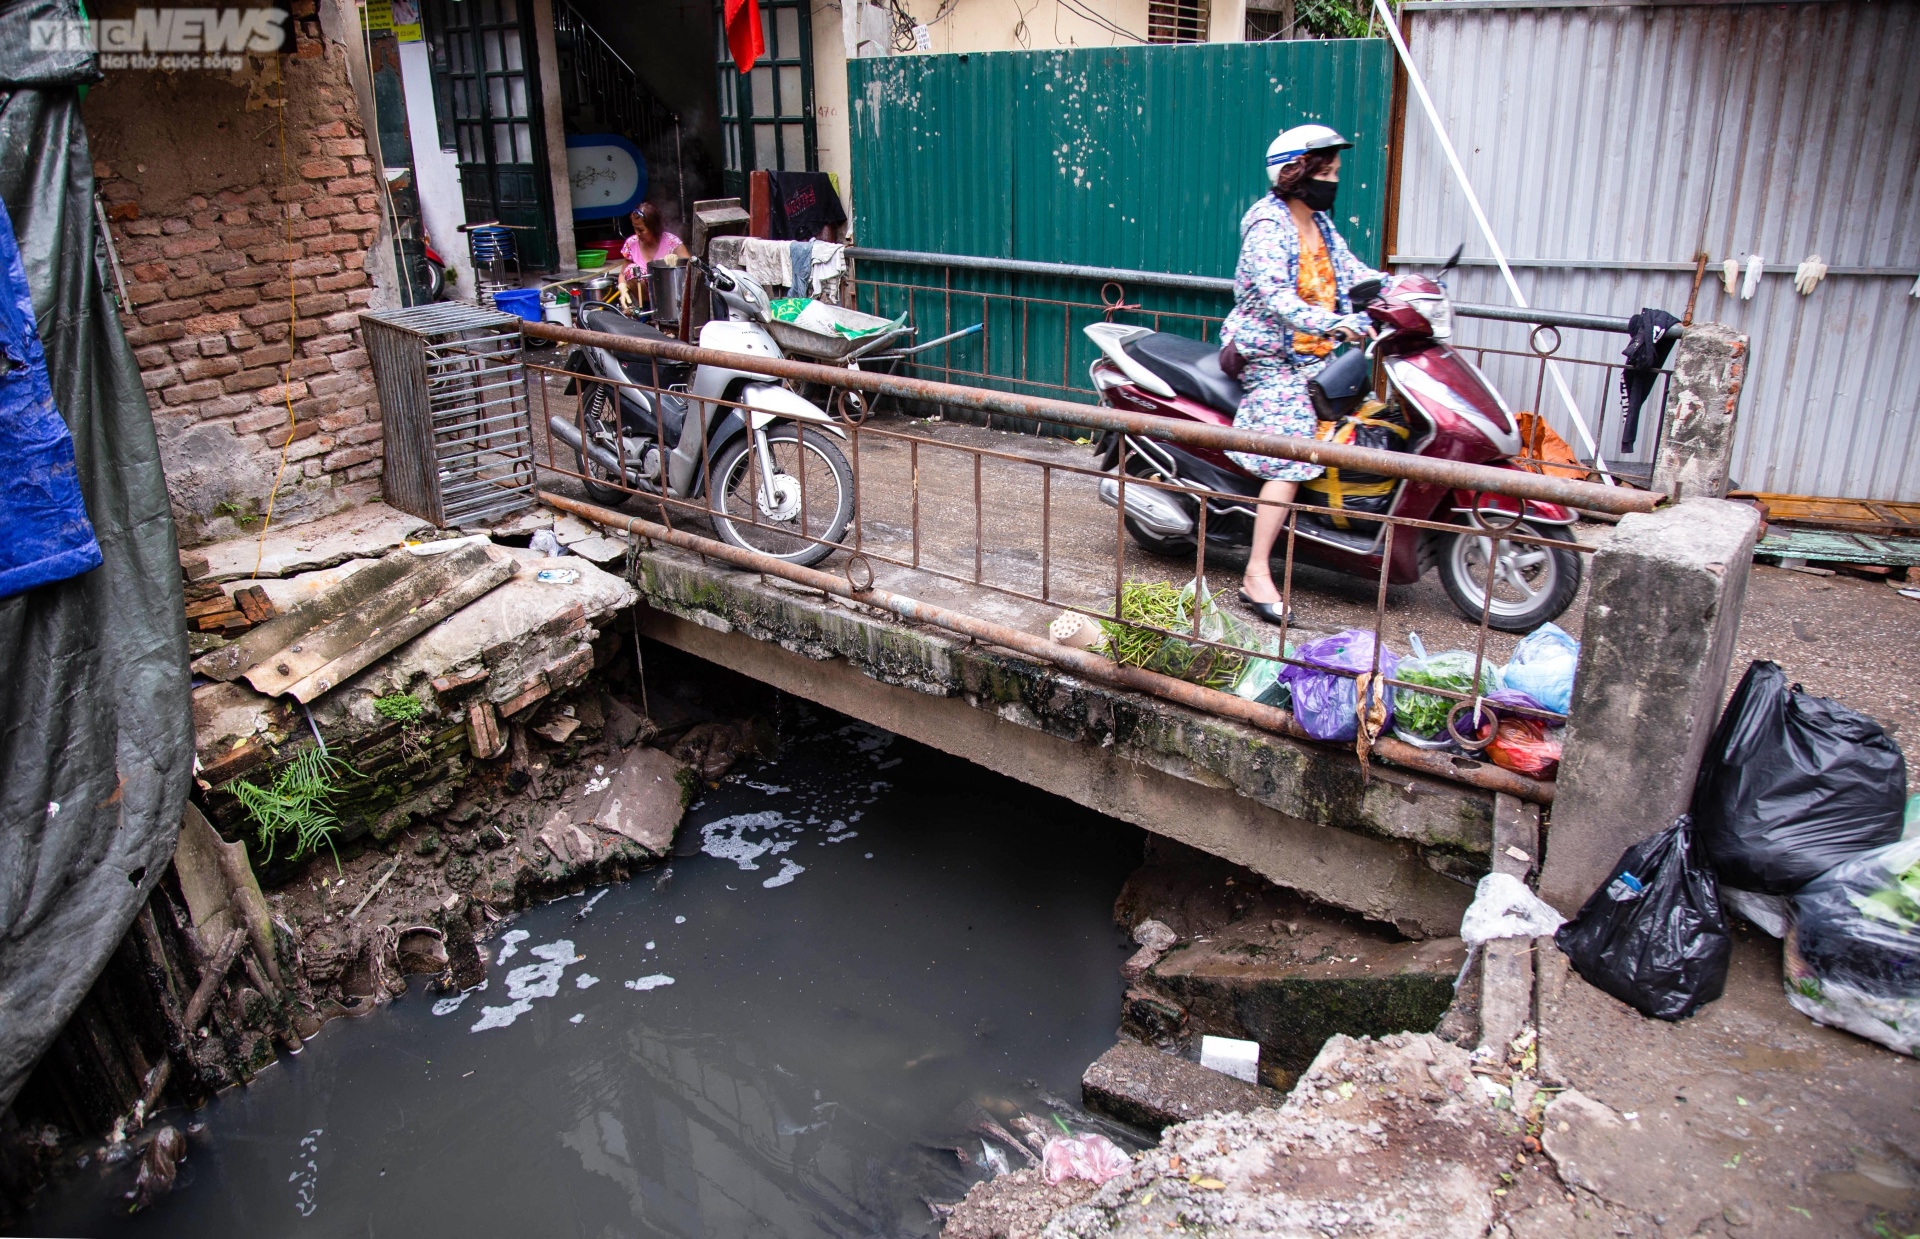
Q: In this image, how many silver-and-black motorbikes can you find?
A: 1